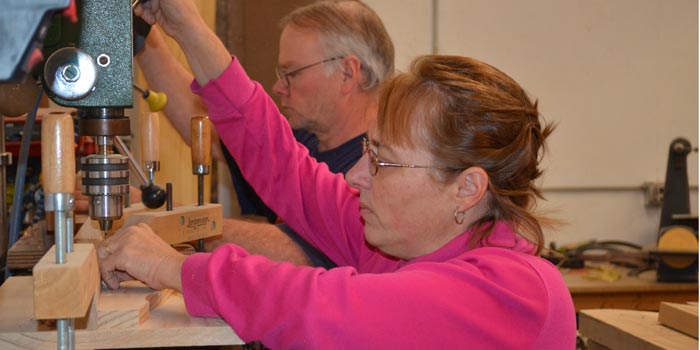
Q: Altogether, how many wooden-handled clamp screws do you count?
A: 3